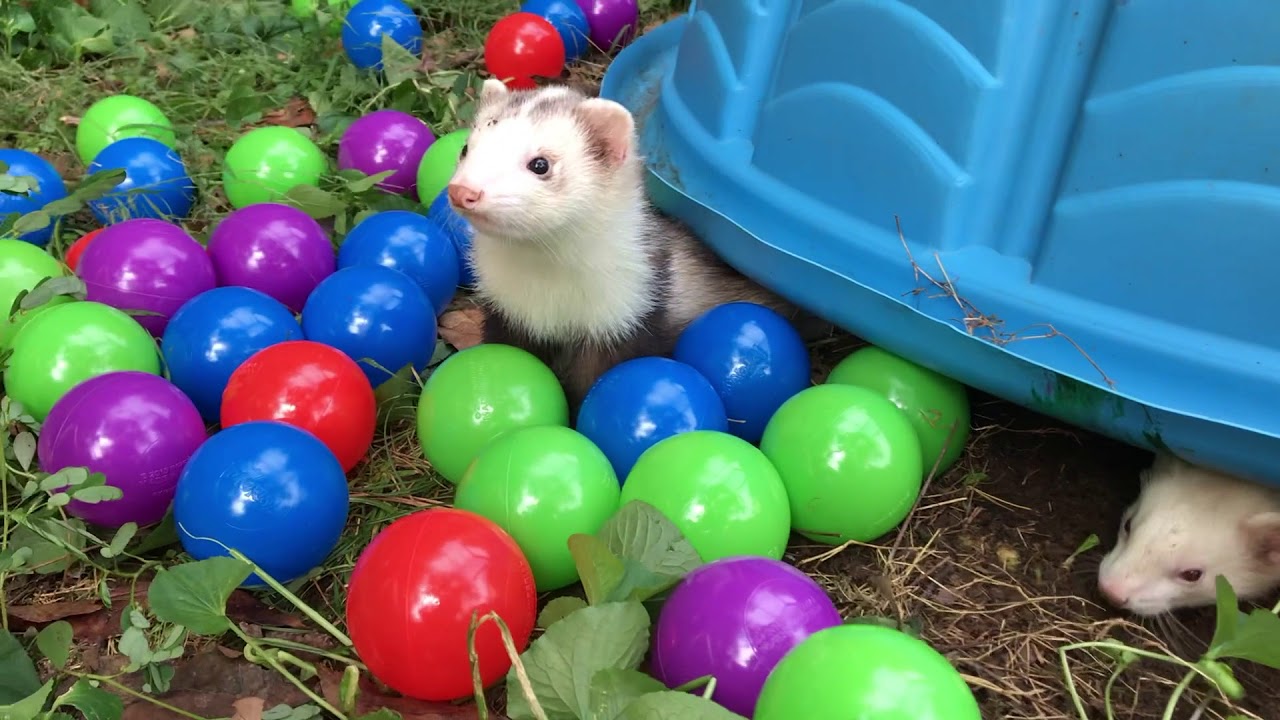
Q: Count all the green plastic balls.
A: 12